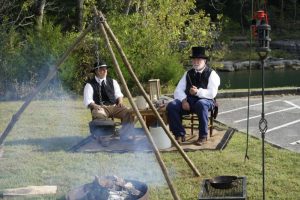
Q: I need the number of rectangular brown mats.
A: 1